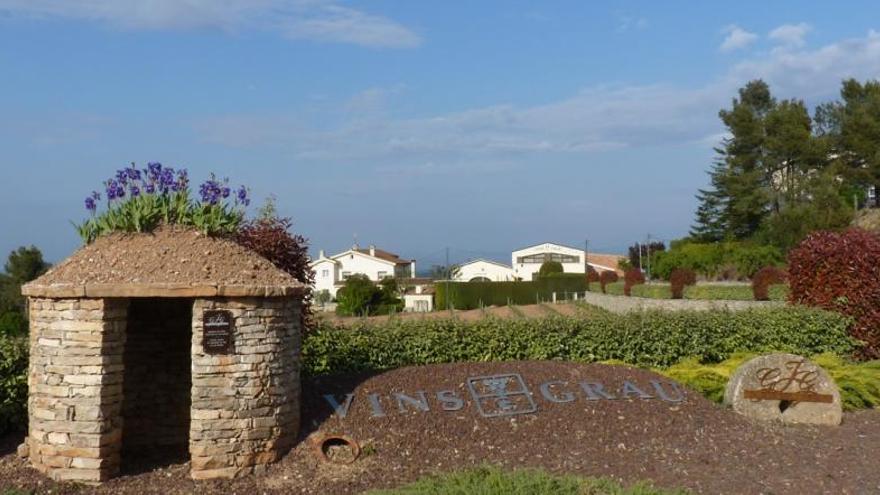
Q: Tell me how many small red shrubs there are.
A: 5